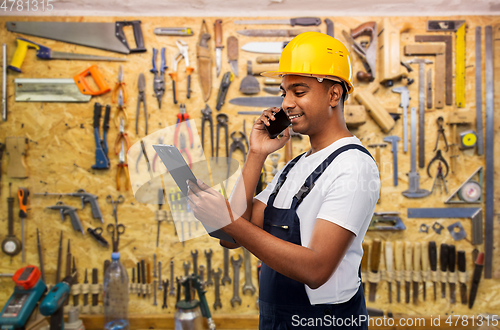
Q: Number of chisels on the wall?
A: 11